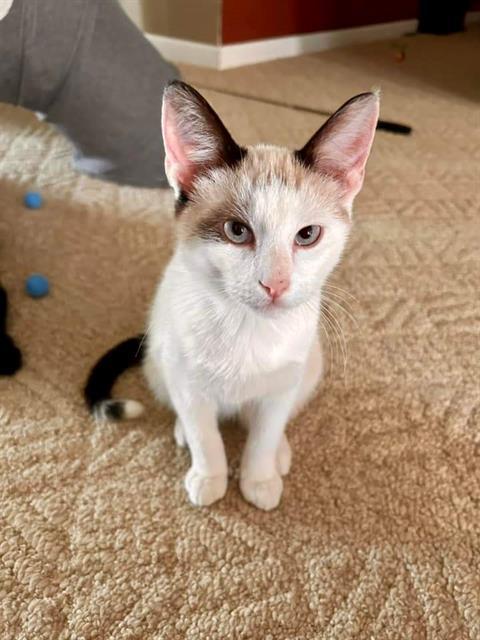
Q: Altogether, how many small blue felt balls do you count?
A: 2